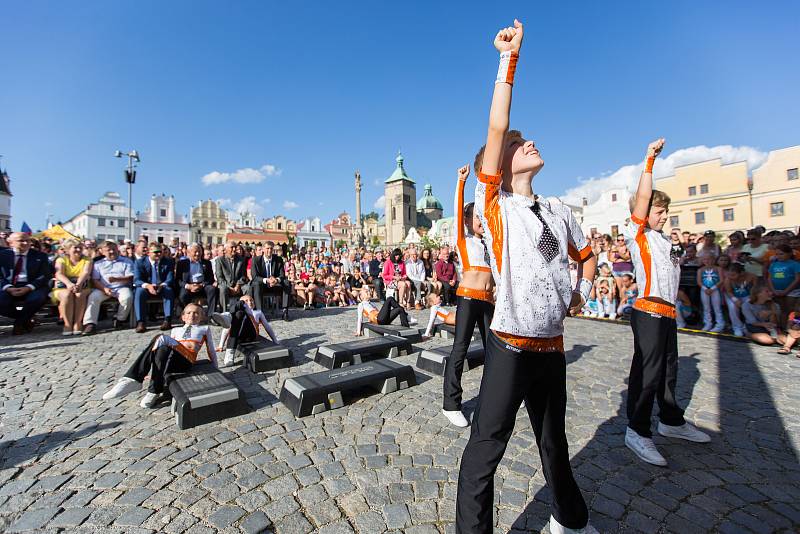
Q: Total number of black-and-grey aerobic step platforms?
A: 7